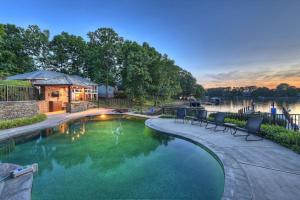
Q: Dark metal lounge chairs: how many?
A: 4